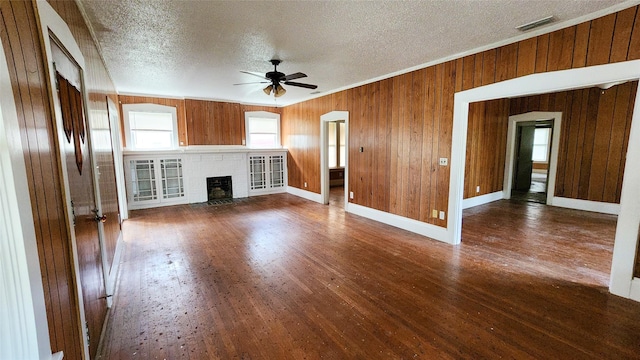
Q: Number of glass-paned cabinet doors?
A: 4